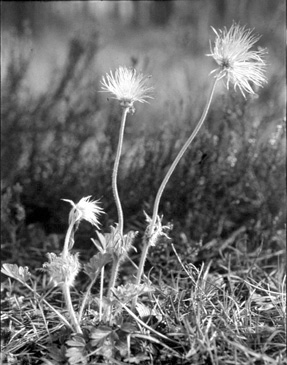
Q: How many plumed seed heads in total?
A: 3